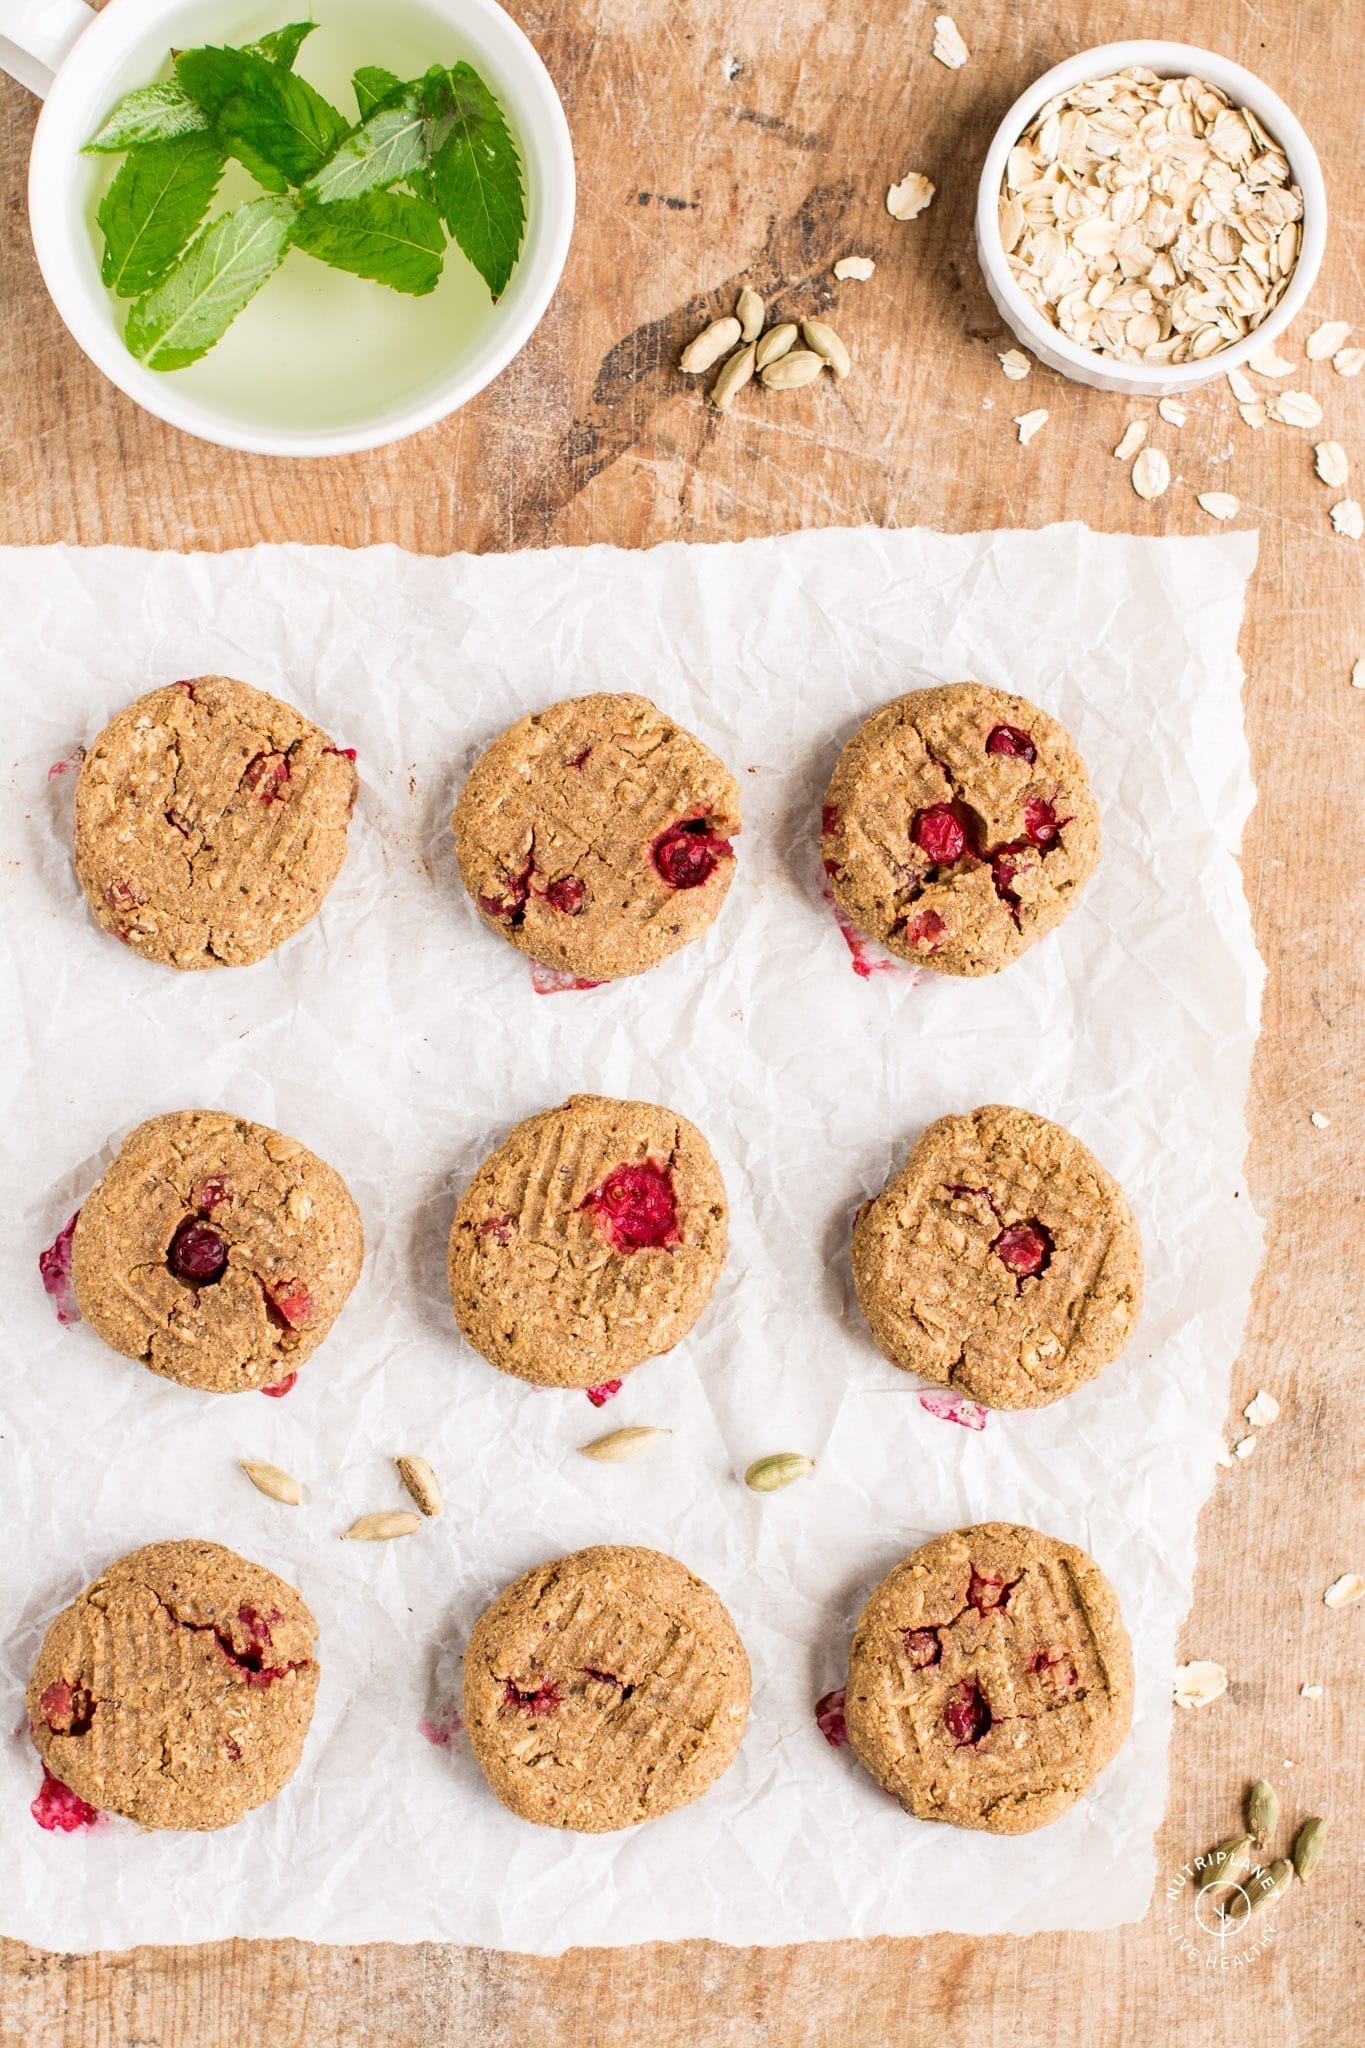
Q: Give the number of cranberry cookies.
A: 9